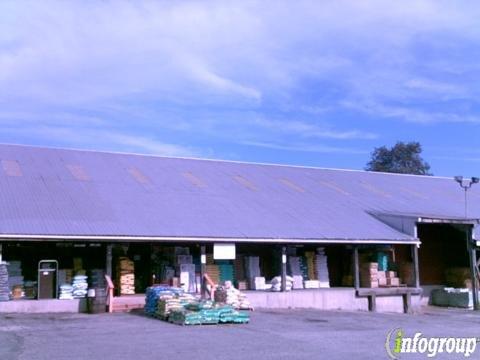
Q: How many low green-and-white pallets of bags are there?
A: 2